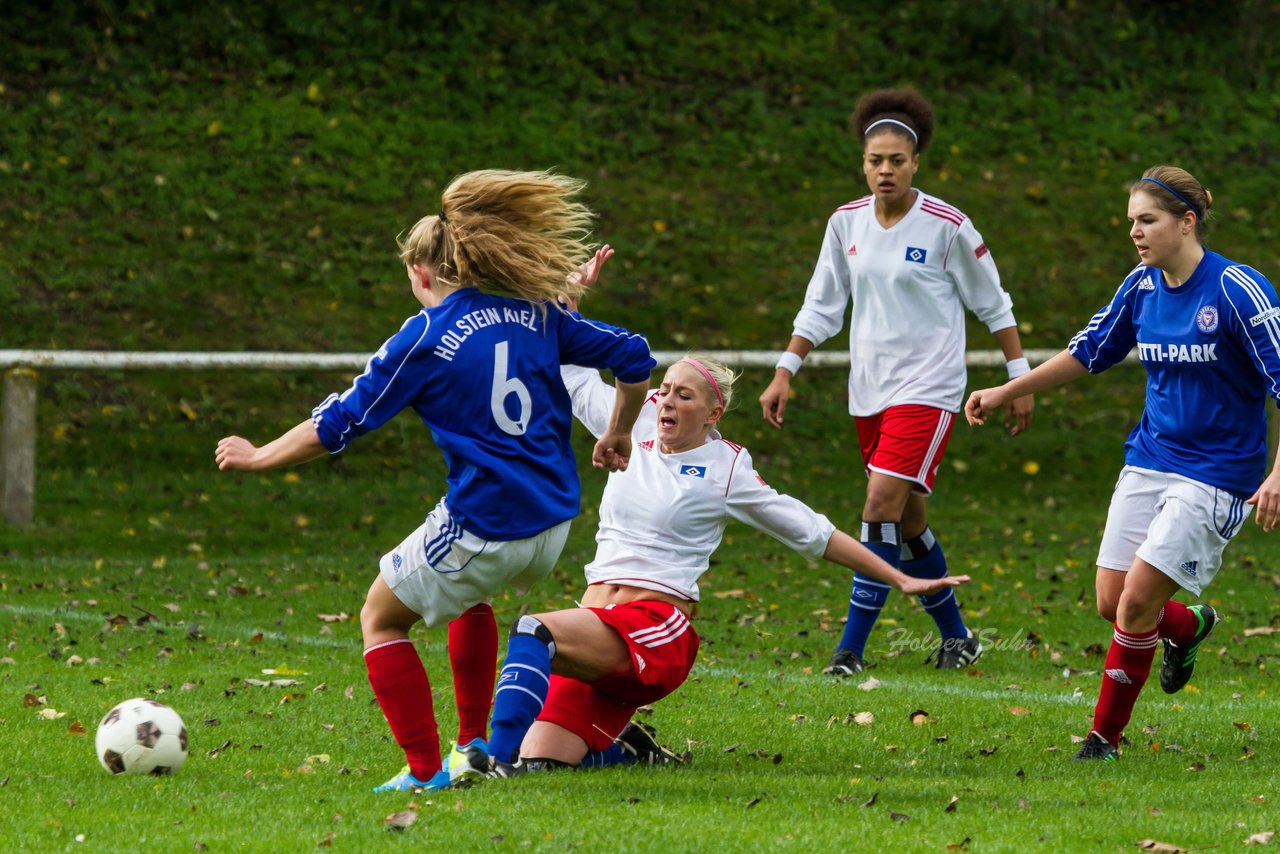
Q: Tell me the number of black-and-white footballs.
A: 1